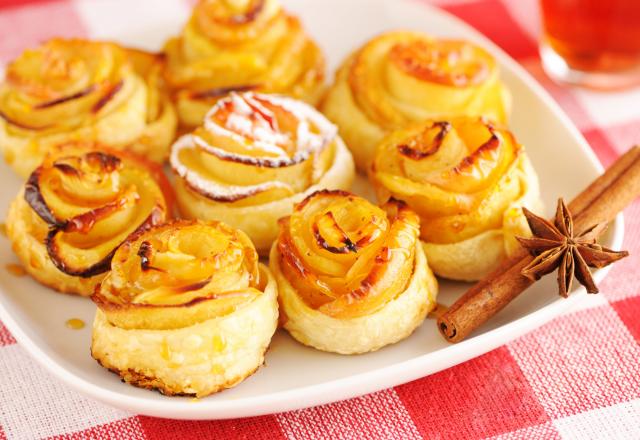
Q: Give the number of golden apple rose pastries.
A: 8